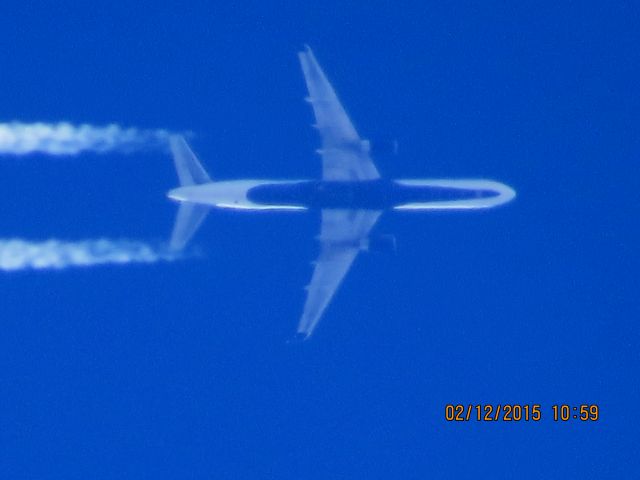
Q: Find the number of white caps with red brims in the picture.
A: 0